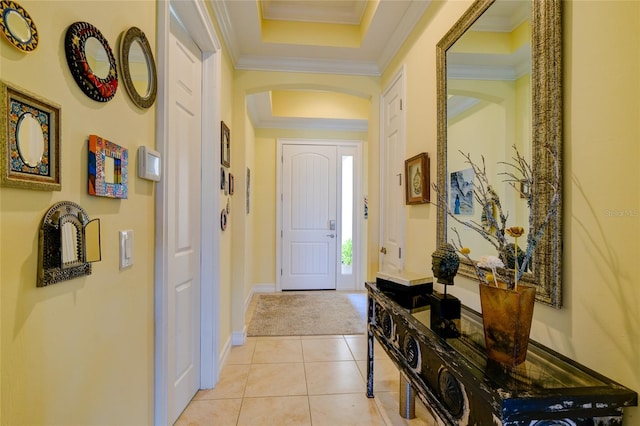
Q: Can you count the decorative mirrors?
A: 7